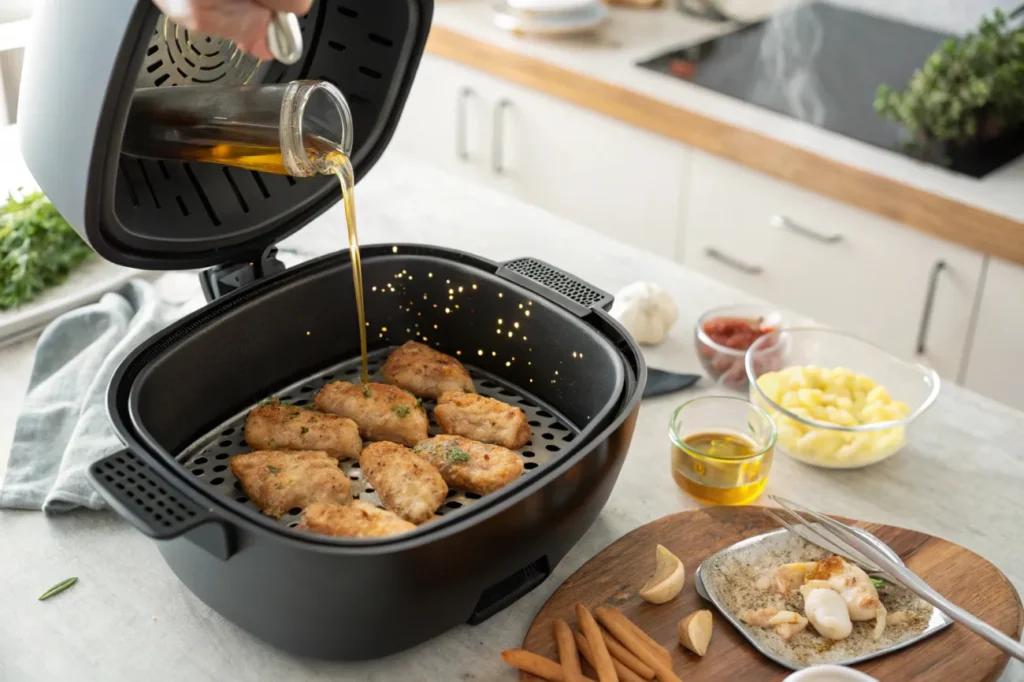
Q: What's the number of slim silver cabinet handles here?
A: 5